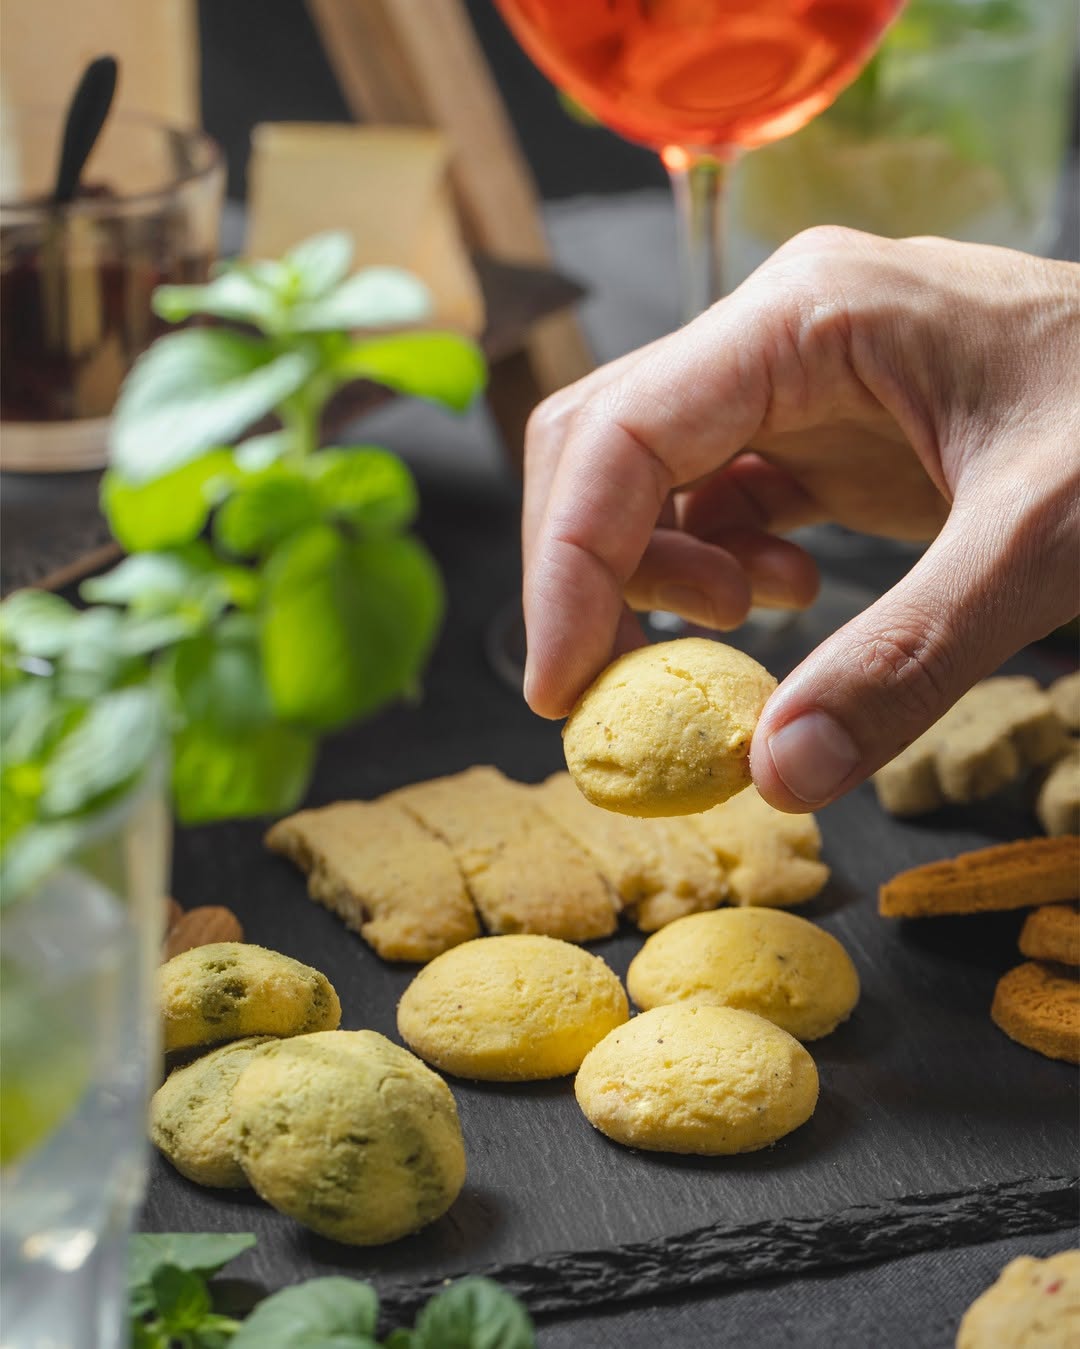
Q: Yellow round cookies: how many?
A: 4